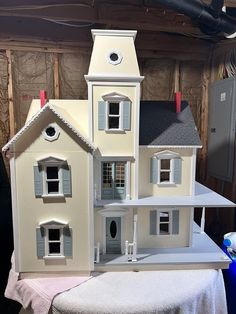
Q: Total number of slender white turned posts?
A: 2